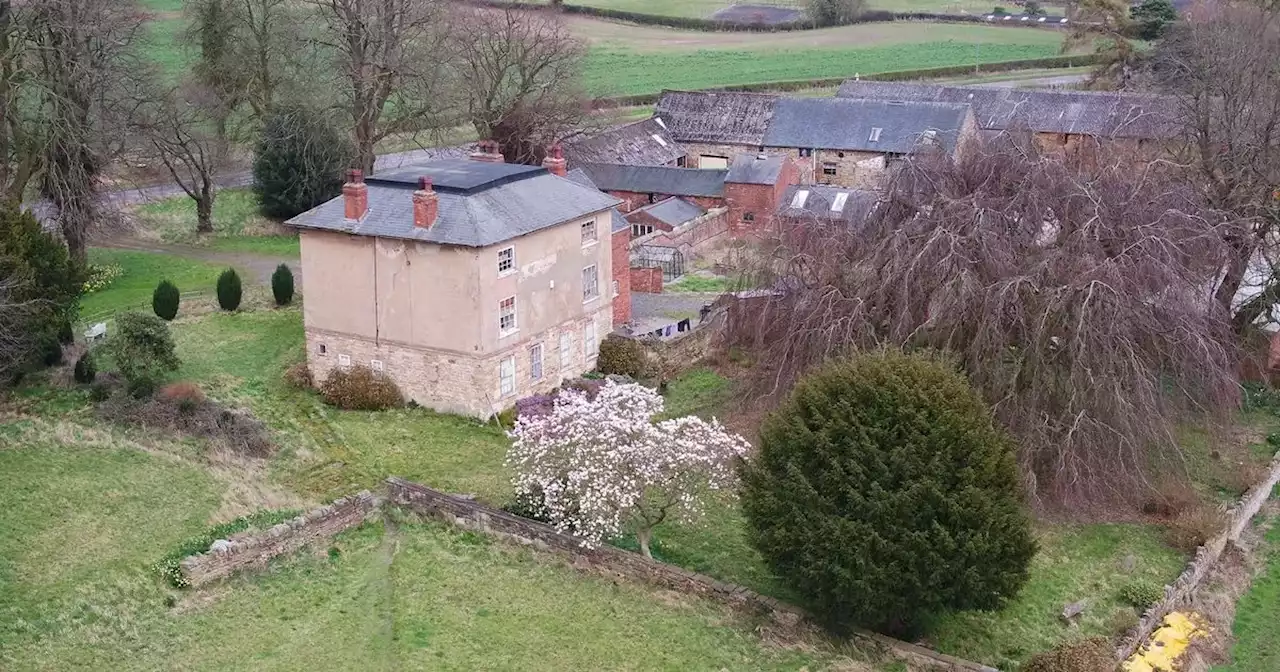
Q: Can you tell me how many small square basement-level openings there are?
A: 3